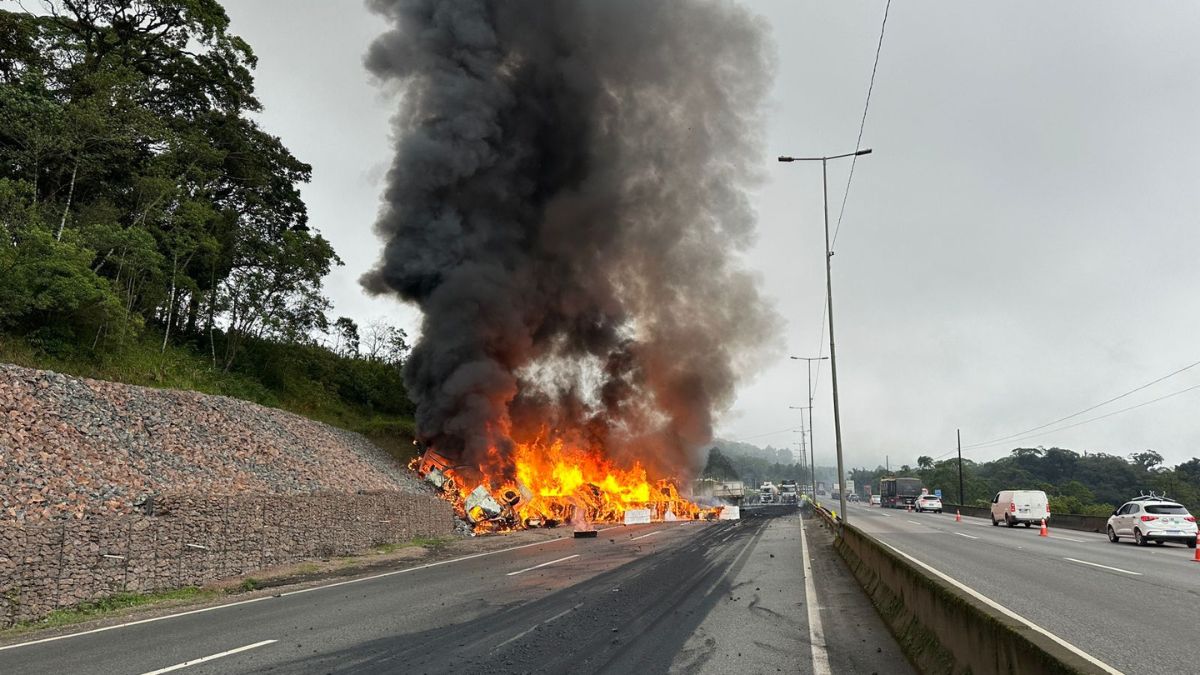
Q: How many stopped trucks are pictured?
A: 2